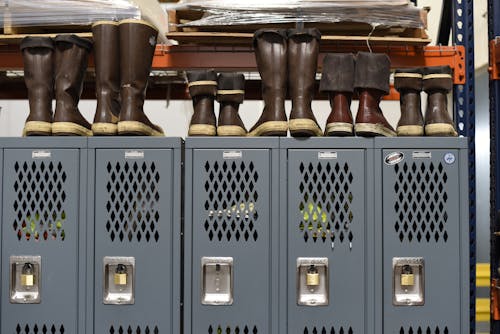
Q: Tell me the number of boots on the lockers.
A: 12